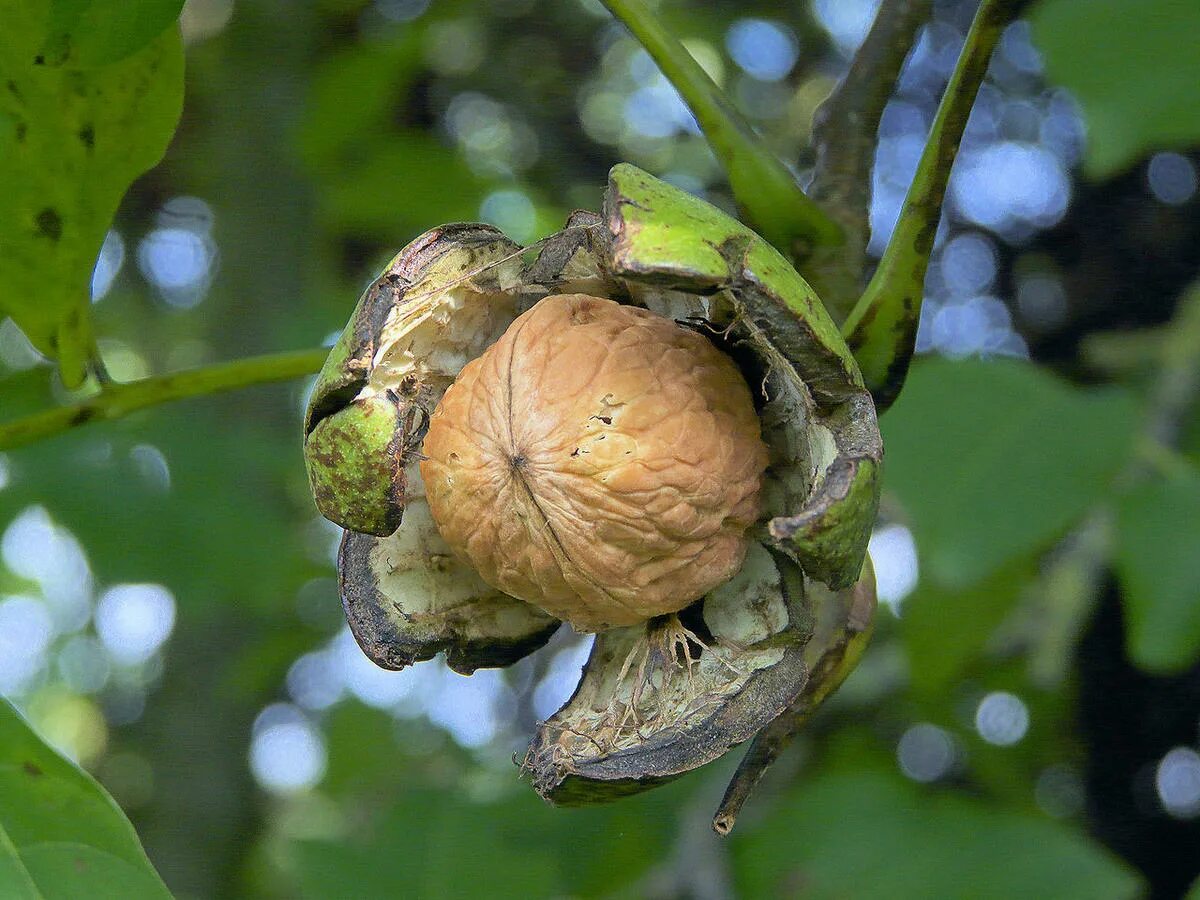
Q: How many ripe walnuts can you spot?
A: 1